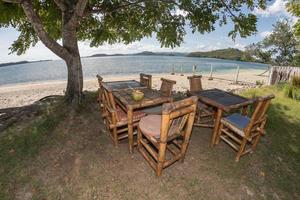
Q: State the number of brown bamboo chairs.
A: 7